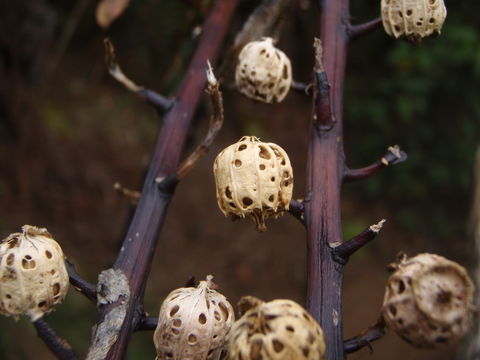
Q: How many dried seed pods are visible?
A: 7